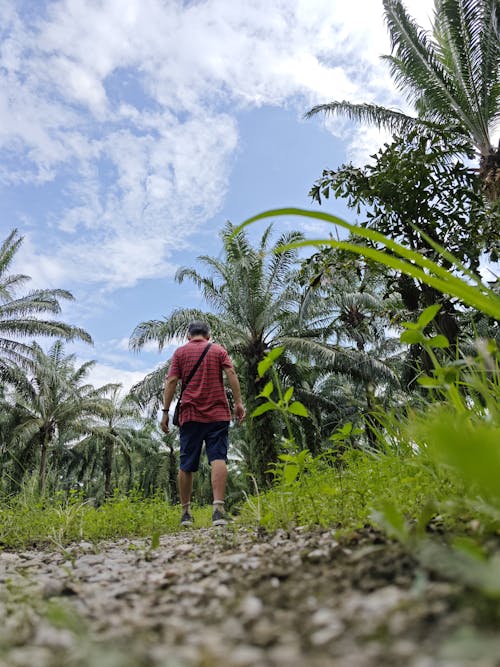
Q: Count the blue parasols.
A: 0